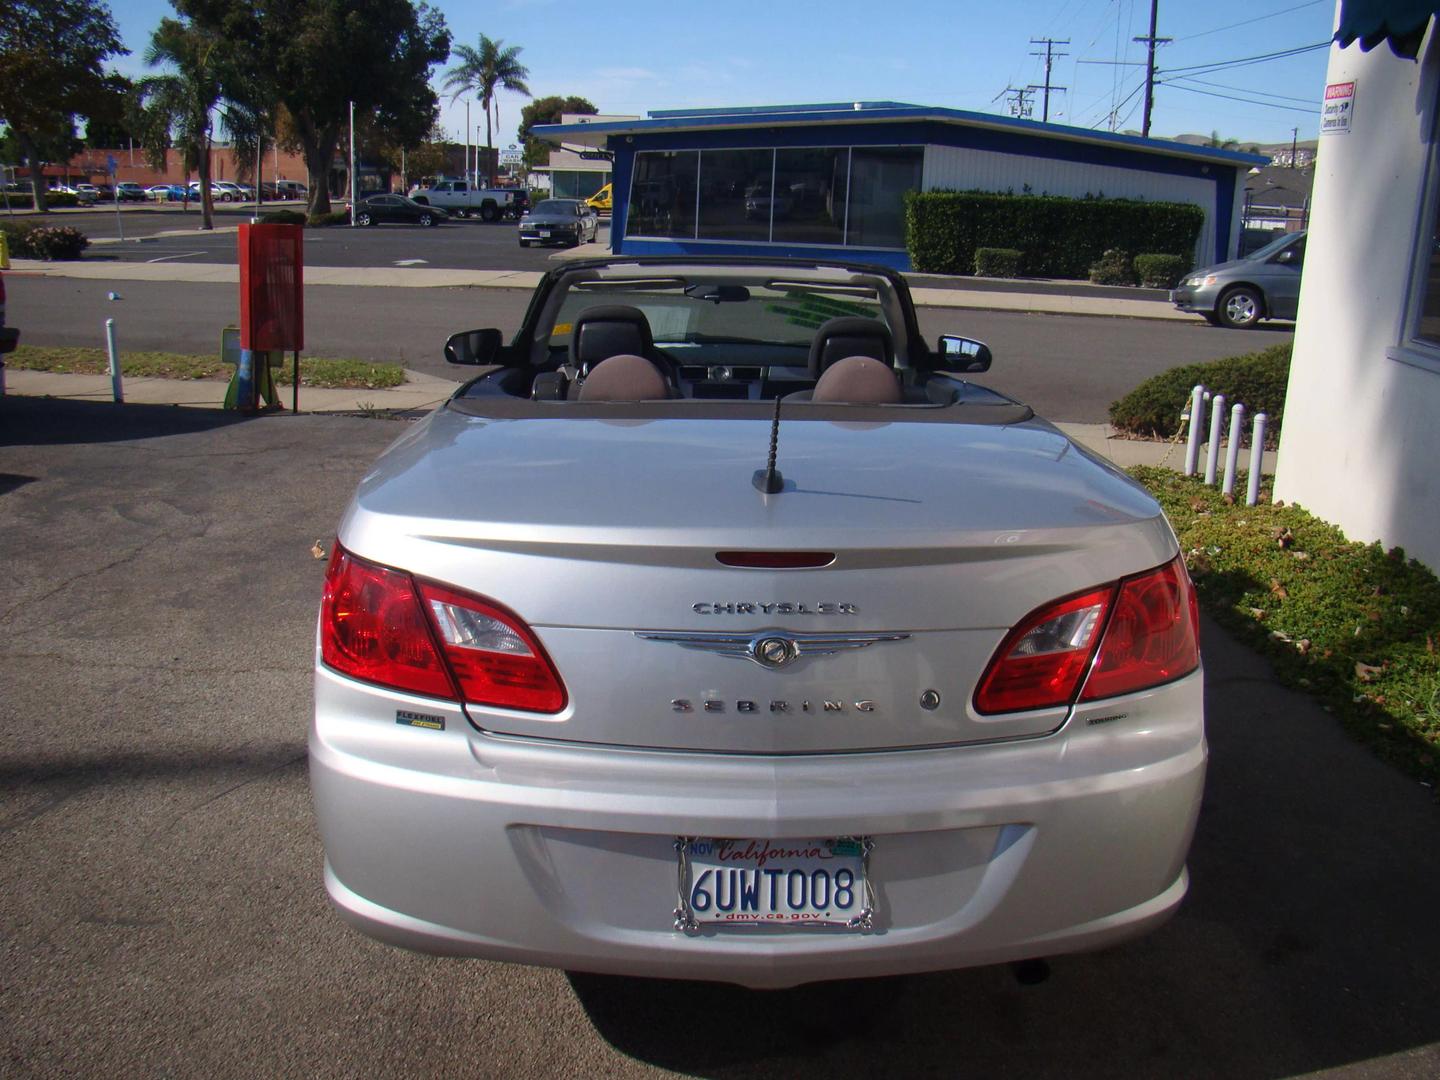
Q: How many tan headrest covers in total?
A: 2